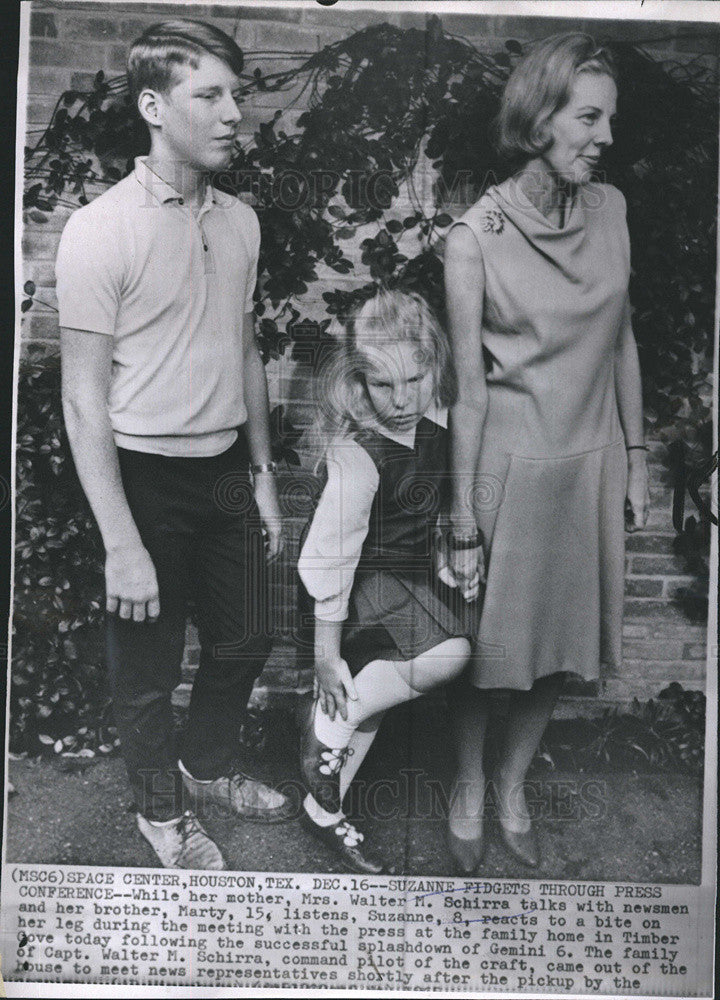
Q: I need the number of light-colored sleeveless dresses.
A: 1